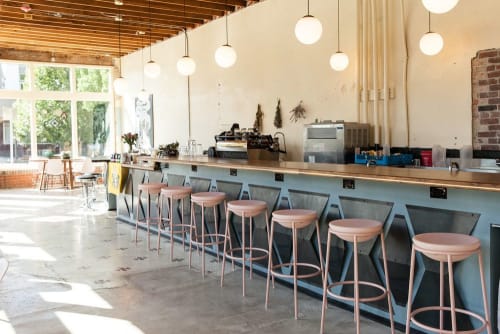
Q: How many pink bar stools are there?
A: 7